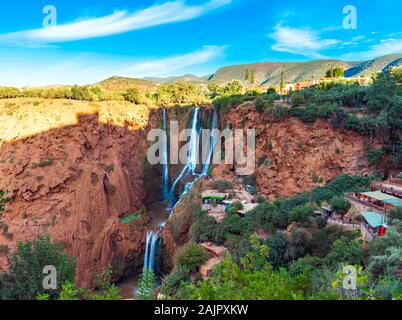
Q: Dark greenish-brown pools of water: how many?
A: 2